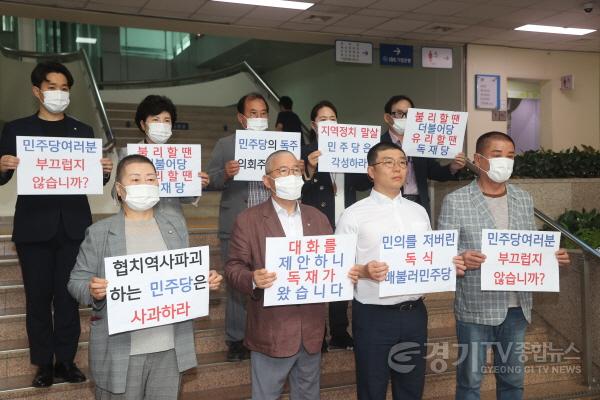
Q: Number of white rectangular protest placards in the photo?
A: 9